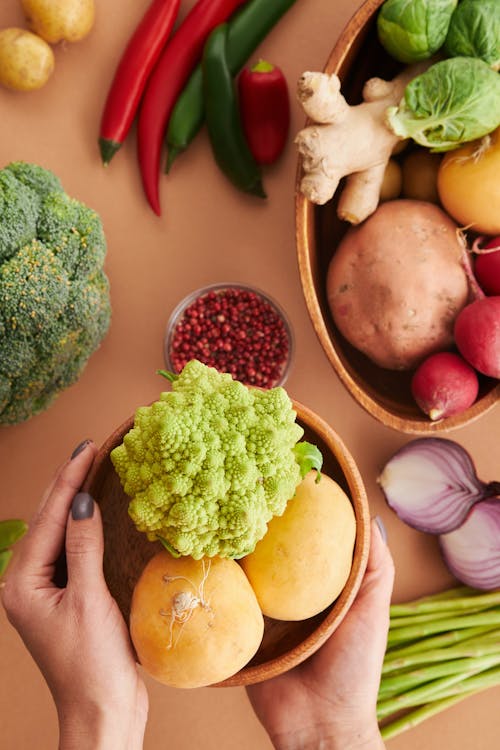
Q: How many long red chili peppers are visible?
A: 2